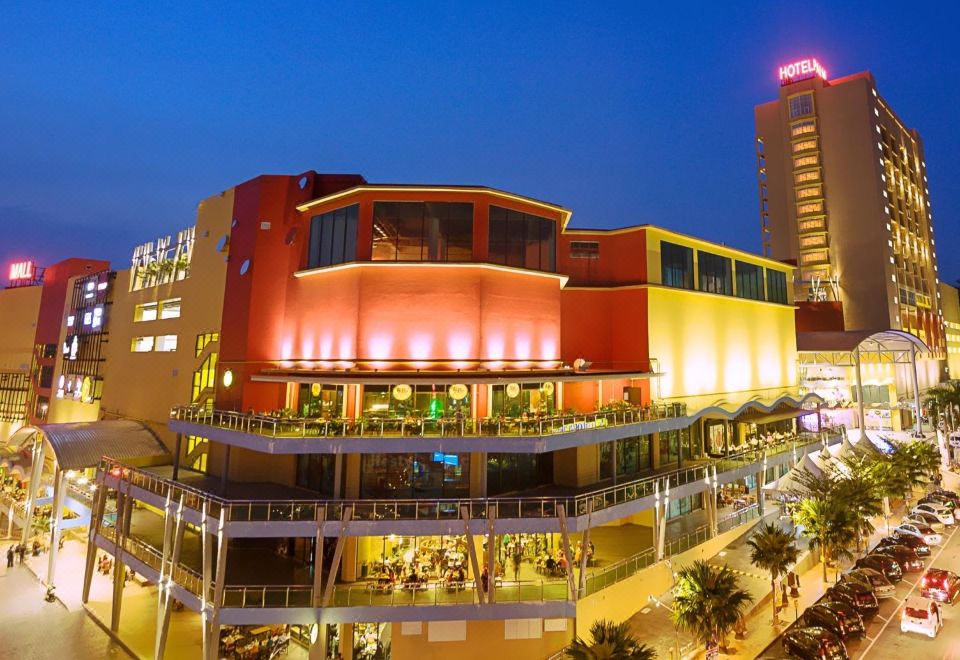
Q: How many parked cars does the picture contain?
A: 12